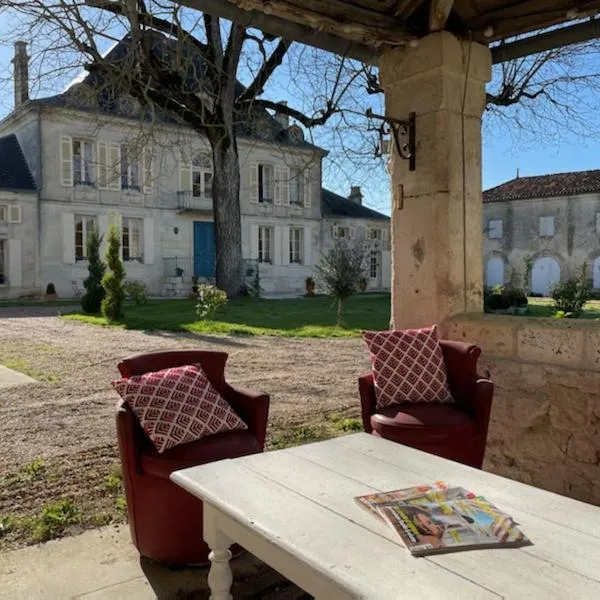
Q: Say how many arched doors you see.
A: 3